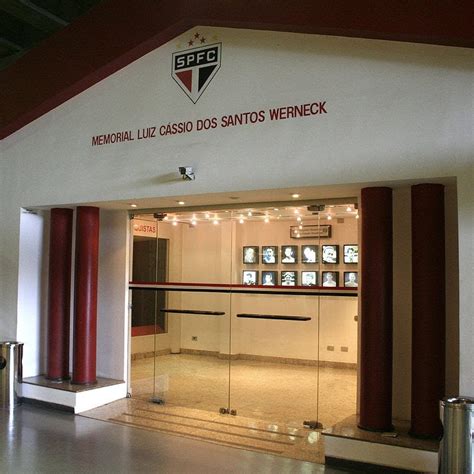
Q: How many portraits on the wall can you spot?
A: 12